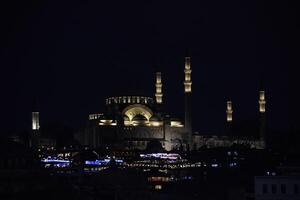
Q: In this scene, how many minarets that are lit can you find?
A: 5